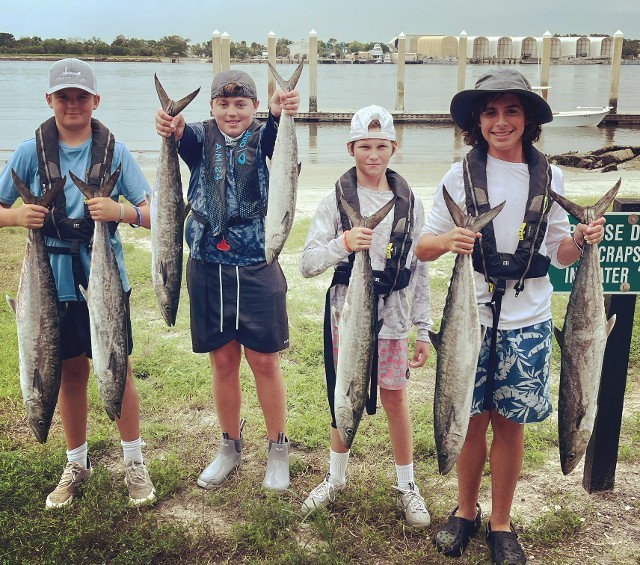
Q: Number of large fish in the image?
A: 7